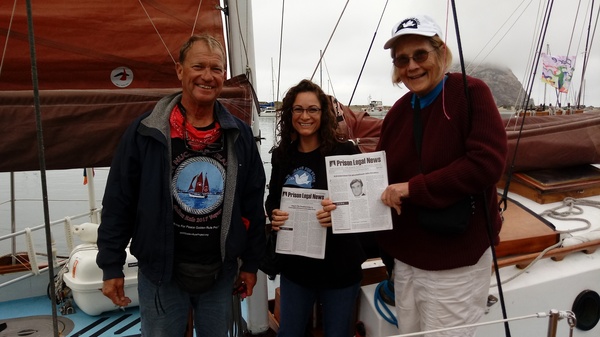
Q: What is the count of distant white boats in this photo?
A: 2